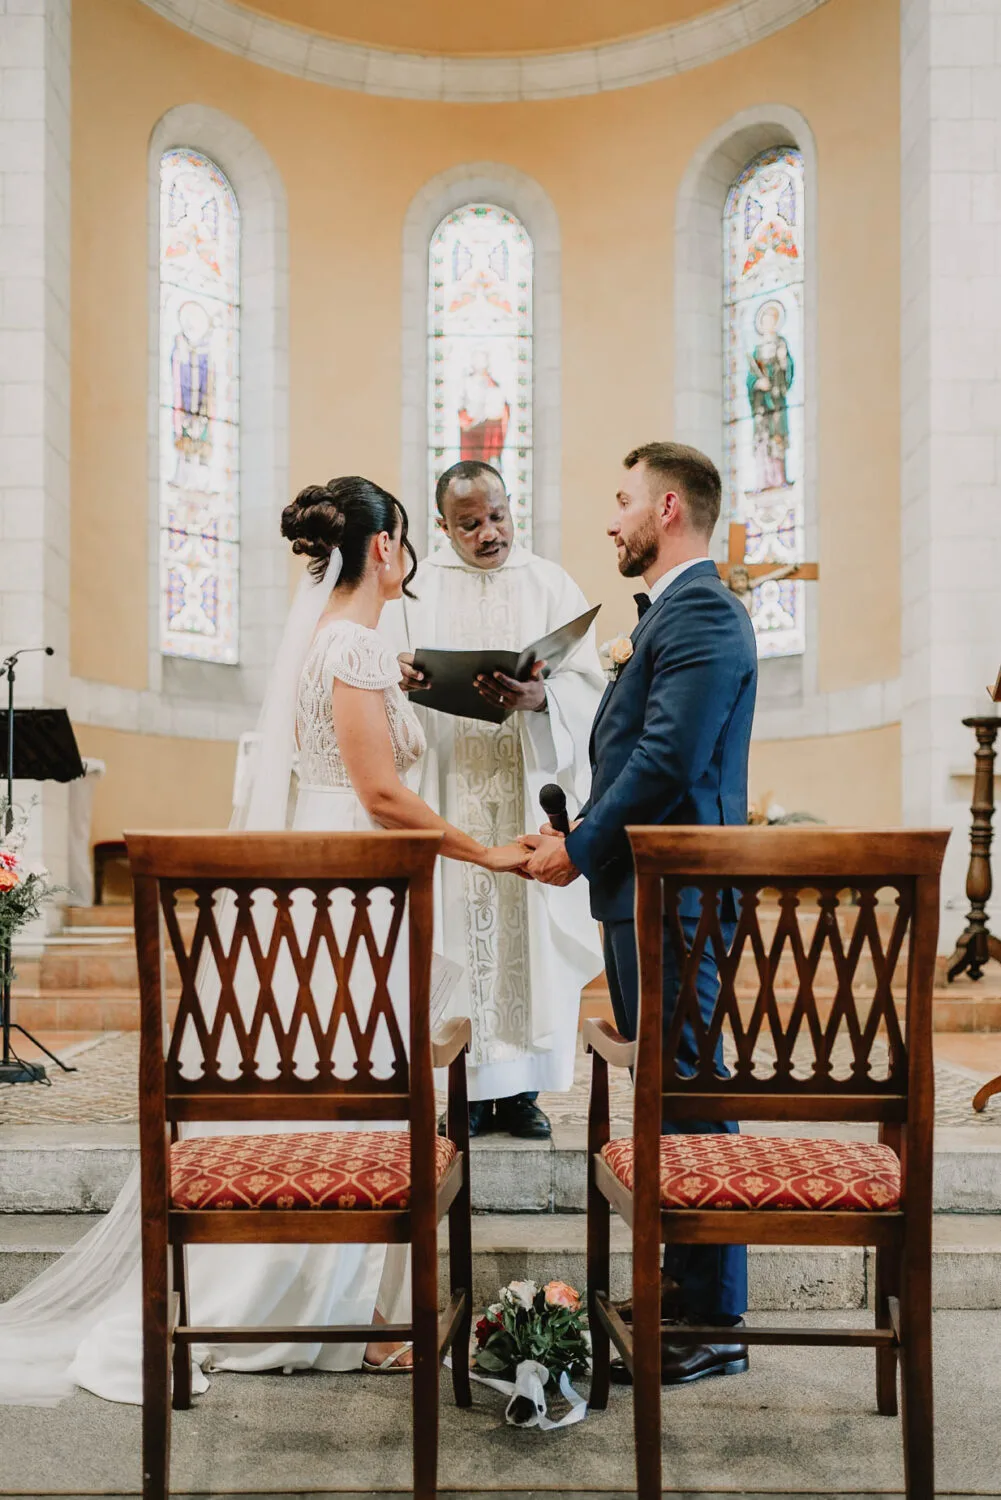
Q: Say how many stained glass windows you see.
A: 3